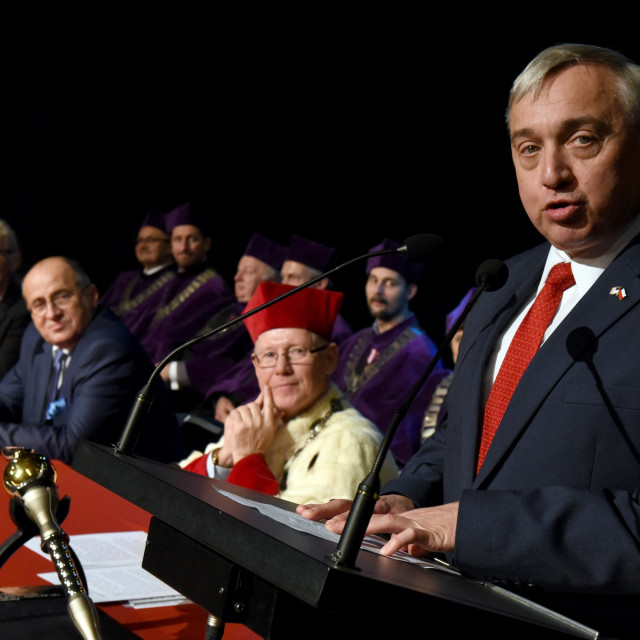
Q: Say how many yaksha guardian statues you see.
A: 0